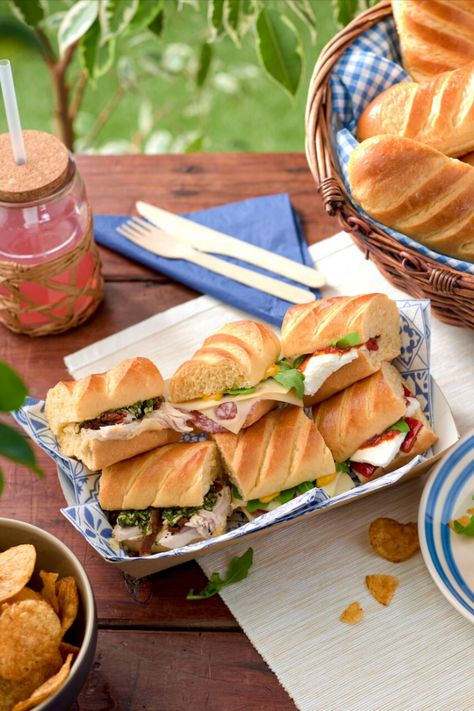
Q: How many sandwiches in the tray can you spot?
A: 6